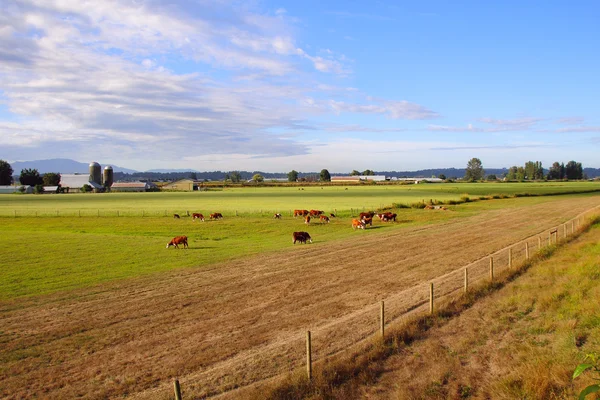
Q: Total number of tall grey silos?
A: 2